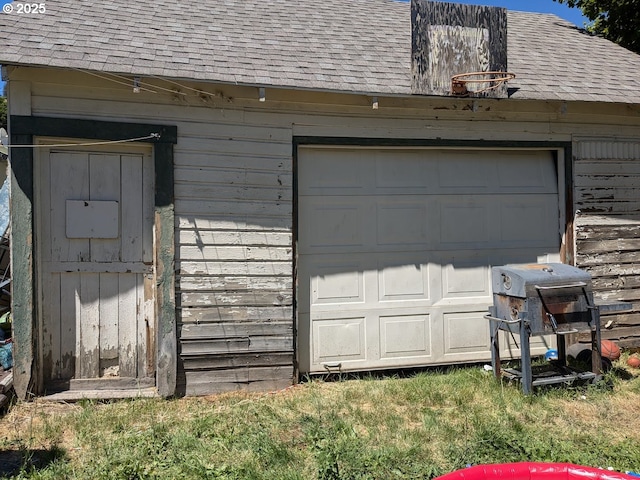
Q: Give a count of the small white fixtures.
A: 3